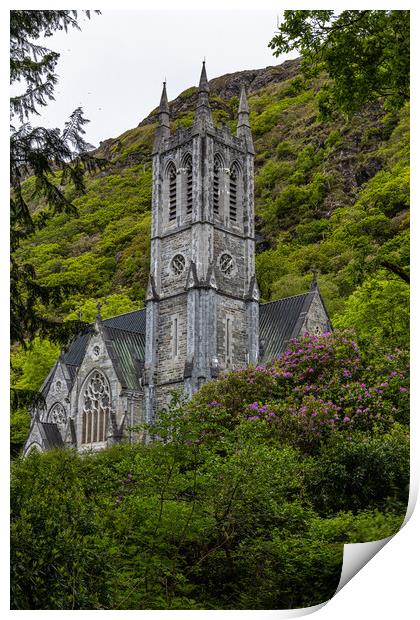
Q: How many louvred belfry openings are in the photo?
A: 4